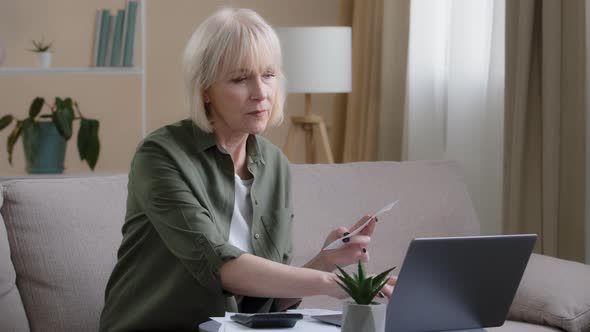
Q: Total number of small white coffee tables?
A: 1